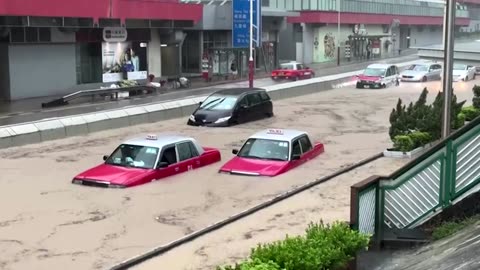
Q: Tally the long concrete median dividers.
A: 1